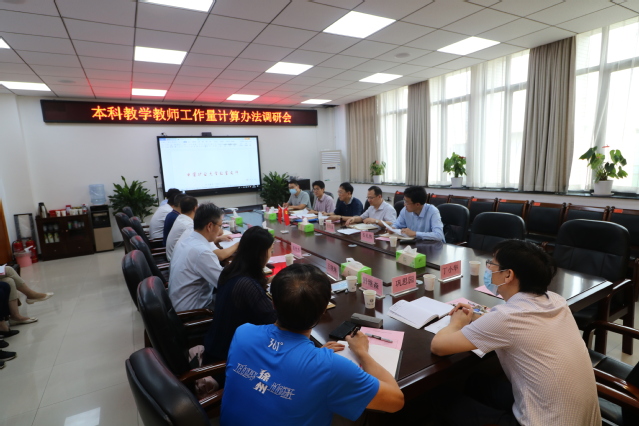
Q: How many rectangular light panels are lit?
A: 11